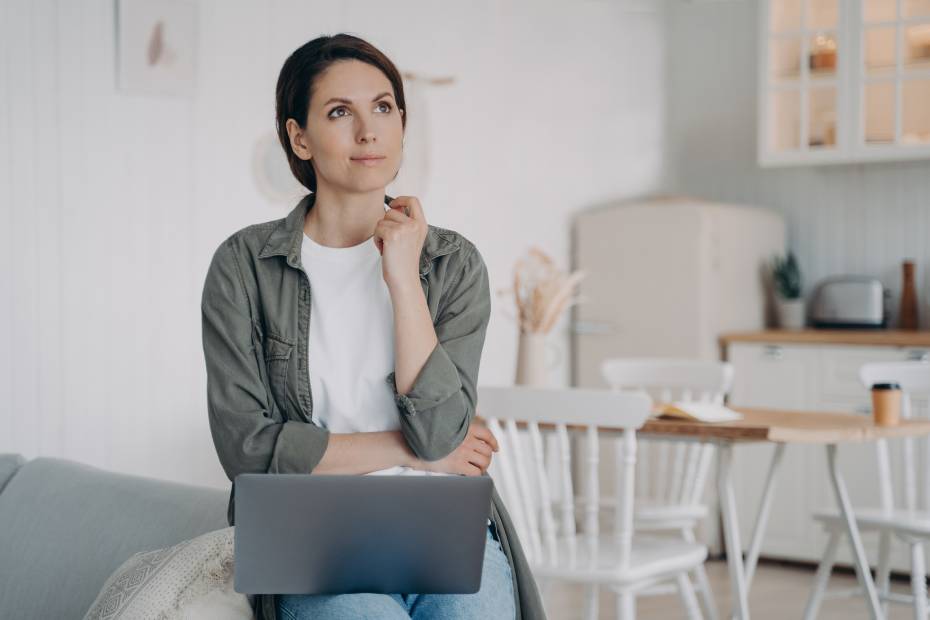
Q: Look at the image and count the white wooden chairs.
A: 3